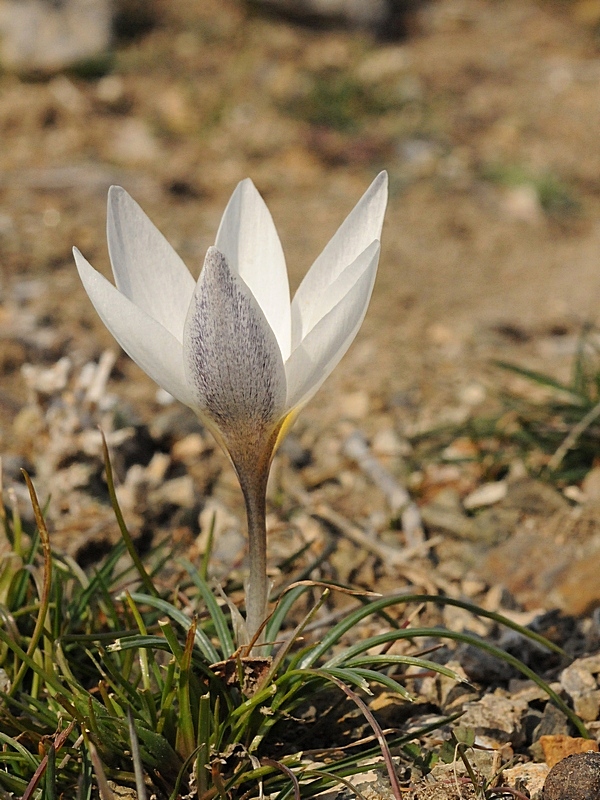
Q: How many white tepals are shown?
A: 5